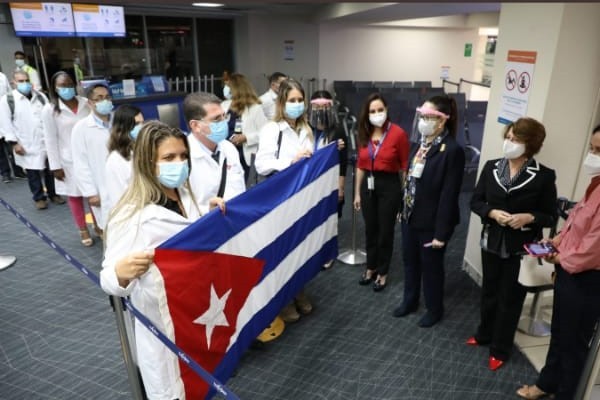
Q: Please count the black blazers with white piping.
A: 1